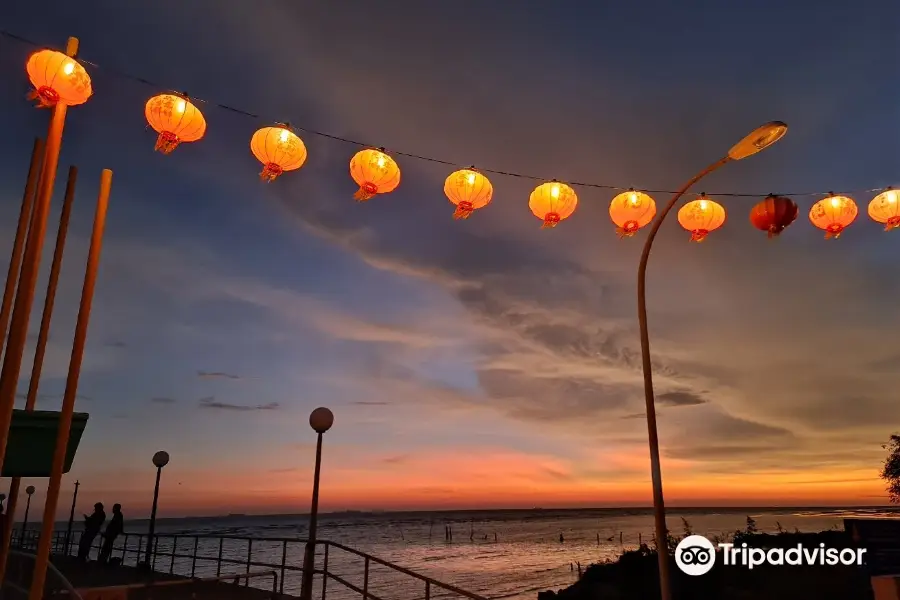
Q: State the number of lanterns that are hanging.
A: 11